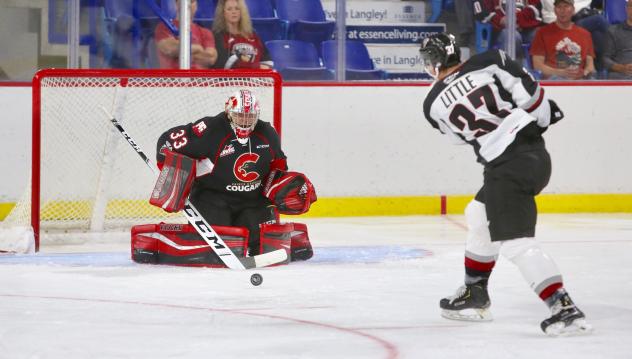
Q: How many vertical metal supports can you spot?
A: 4